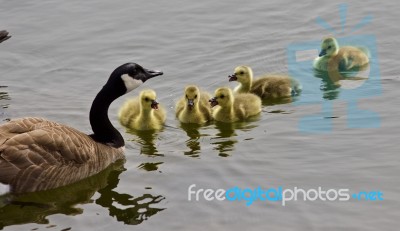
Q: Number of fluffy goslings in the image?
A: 5